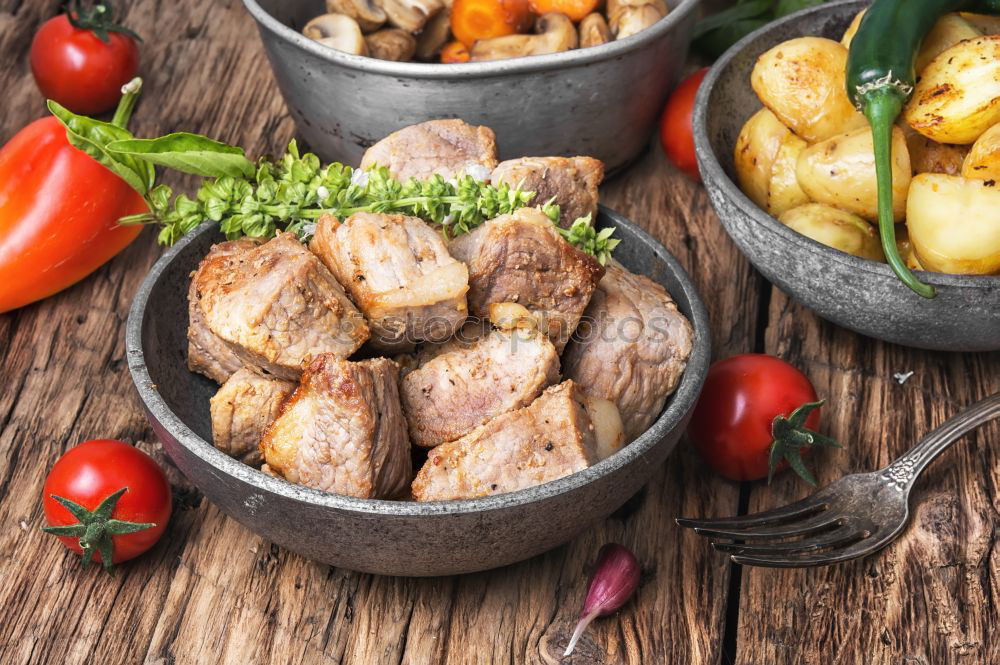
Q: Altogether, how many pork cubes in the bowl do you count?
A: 10